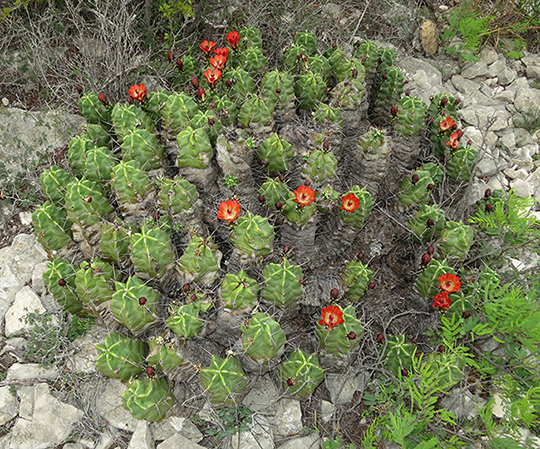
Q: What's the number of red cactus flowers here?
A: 14